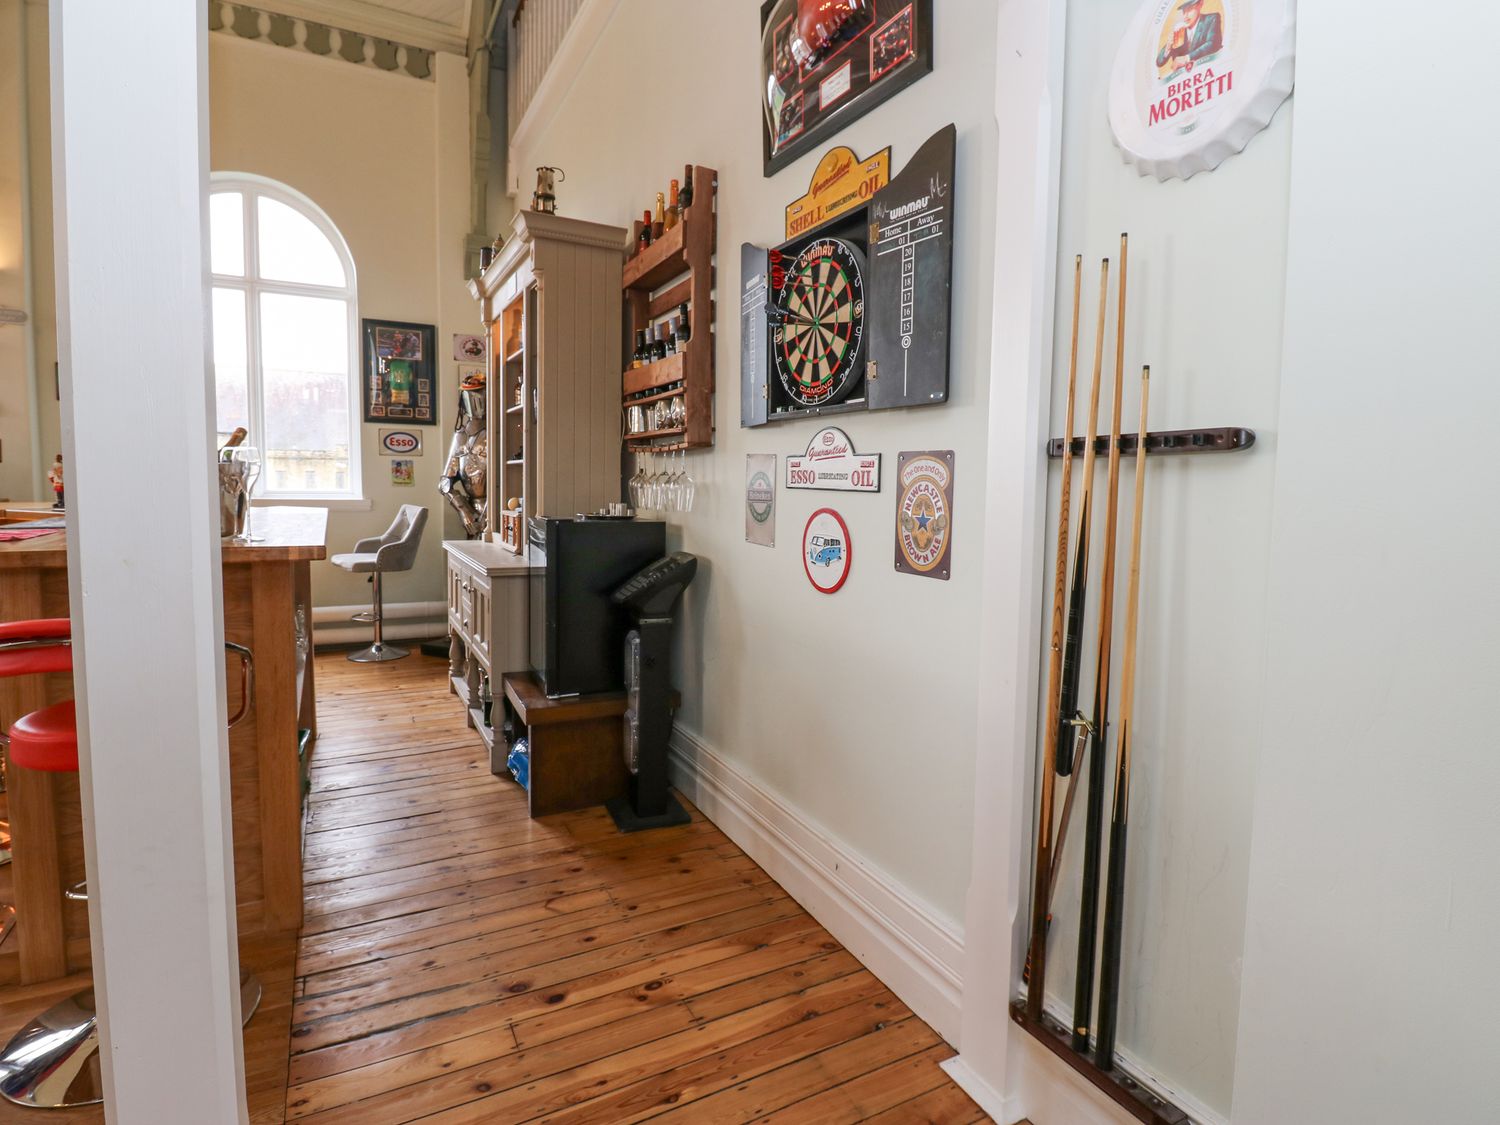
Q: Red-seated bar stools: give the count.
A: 1